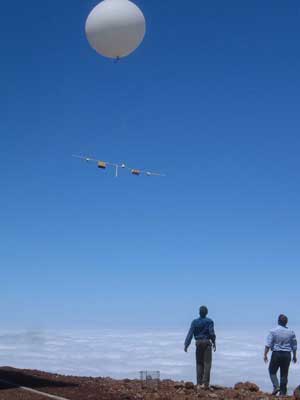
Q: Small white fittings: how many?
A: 3